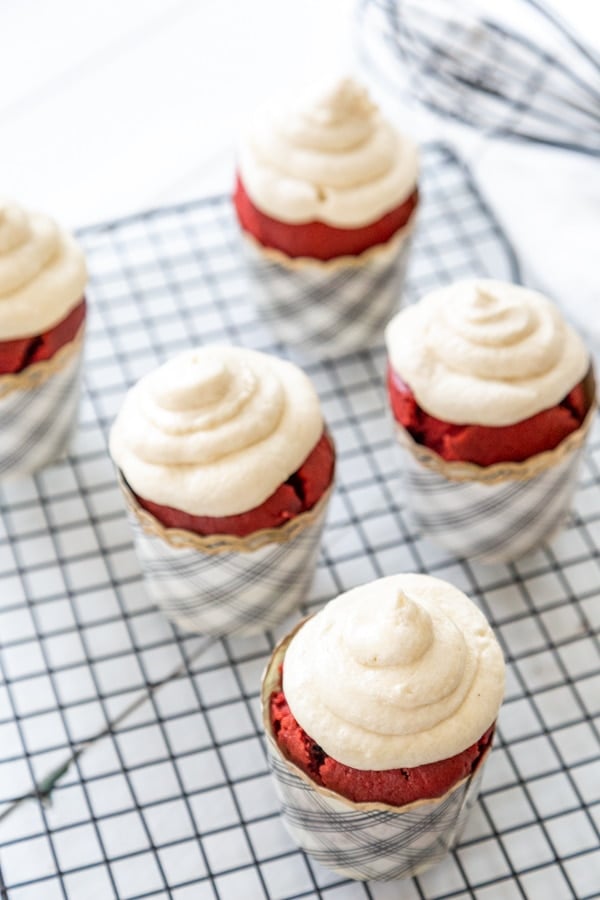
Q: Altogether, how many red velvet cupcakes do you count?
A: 5